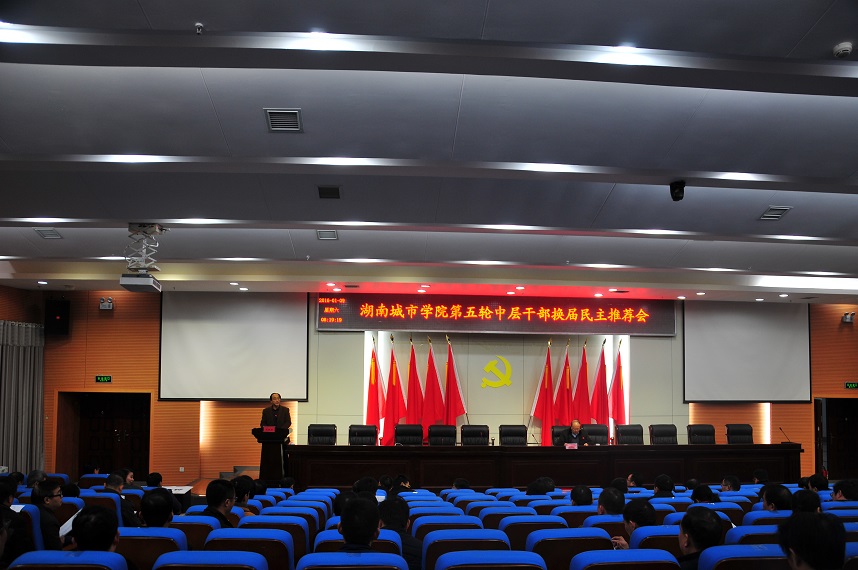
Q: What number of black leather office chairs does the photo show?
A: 12